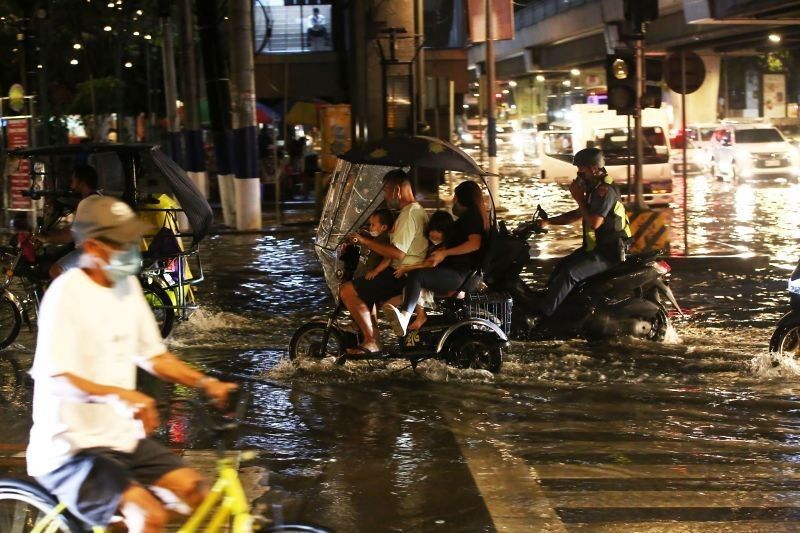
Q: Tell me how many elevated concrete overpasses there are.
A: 1